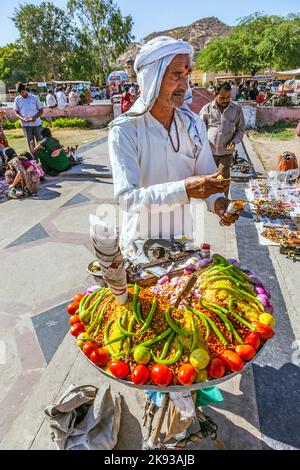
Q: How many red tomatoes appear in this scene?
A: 15